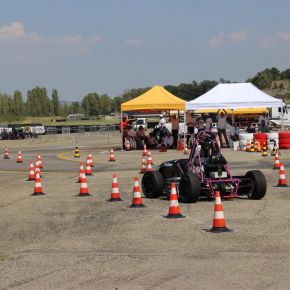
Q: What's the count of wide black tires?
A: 3